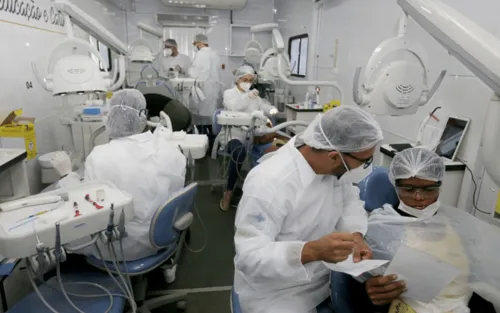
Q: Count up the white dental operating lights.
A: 5